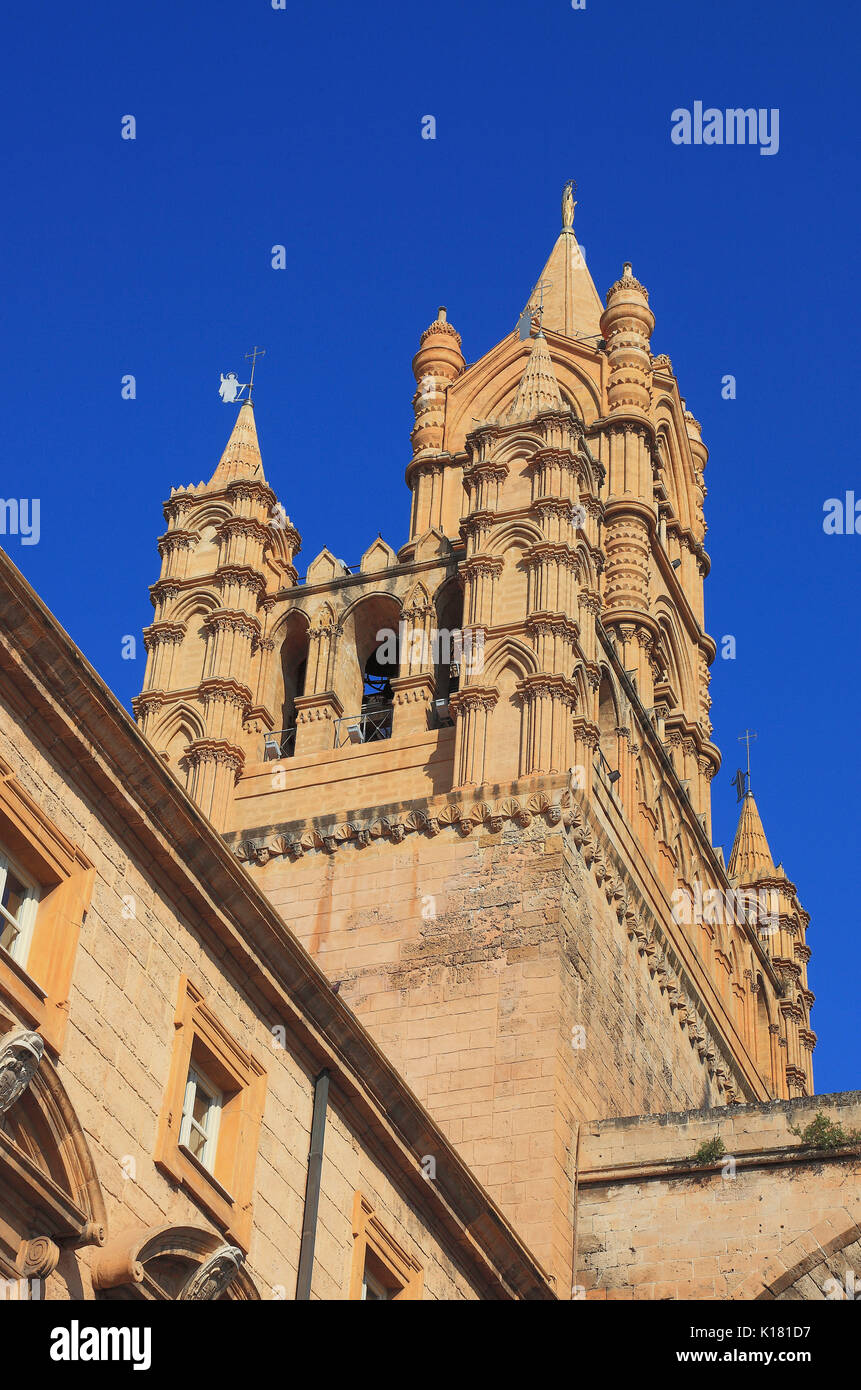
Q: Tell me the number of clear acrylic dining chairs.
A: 0